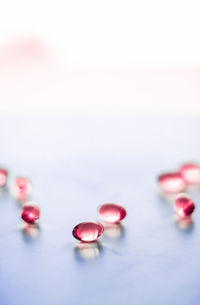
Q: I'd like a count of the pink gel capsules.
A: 8